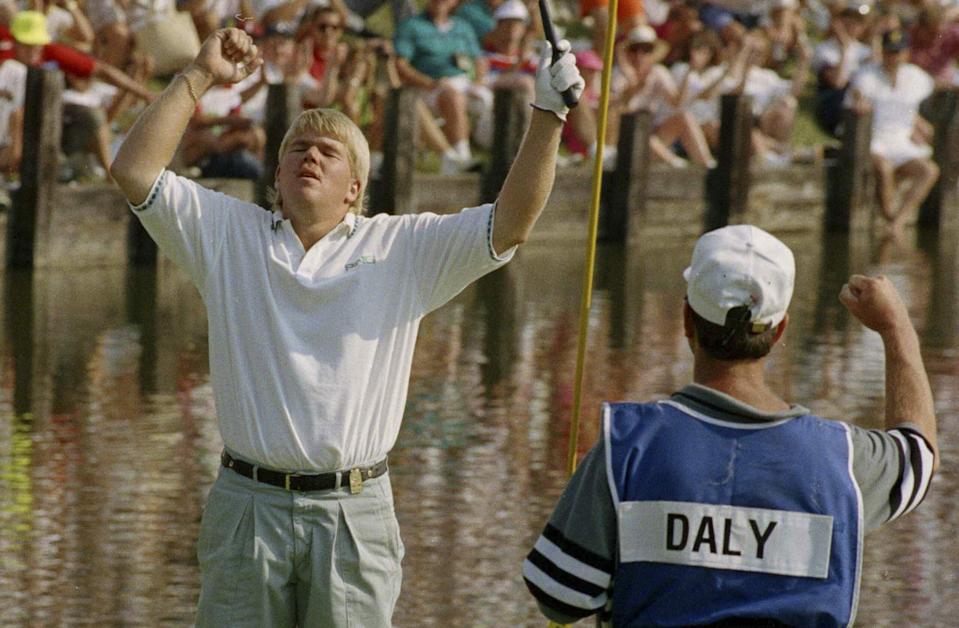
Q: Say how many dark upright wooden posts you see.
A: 9